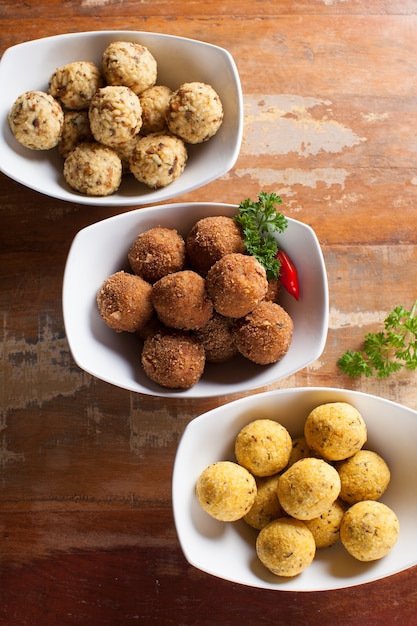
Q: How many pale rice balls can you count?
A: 10